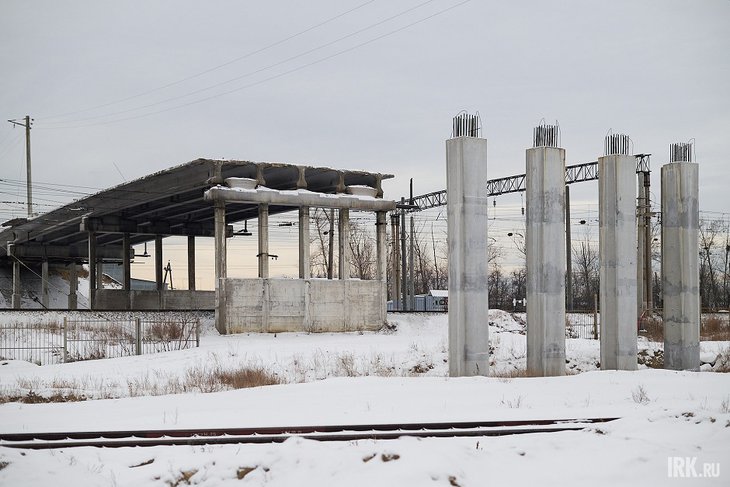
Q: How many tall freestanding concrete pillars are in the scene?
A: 4